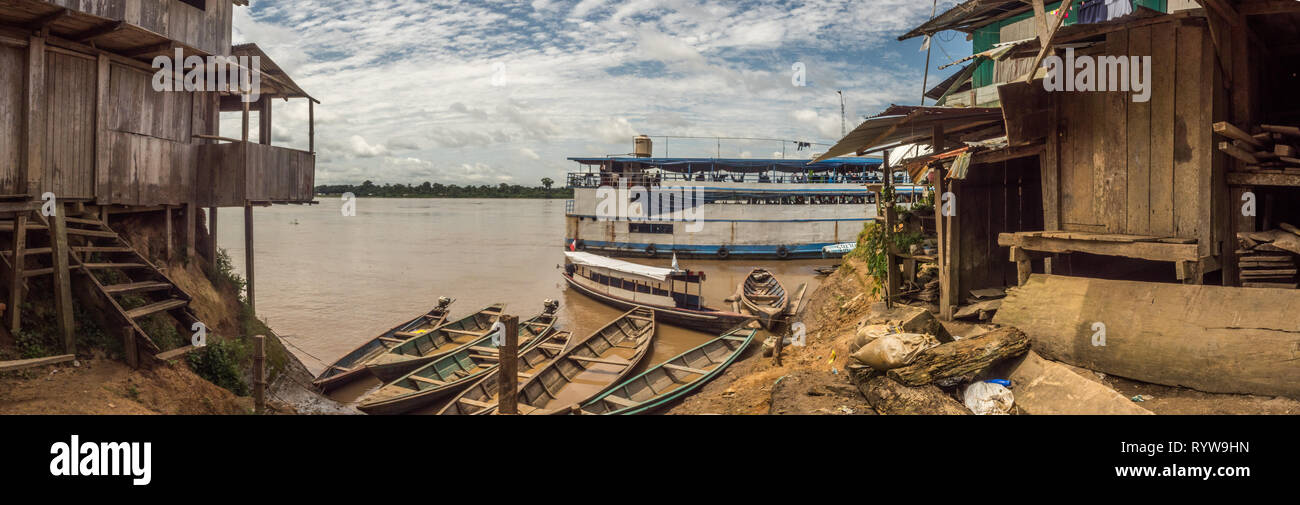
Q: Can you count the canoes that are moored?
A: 7